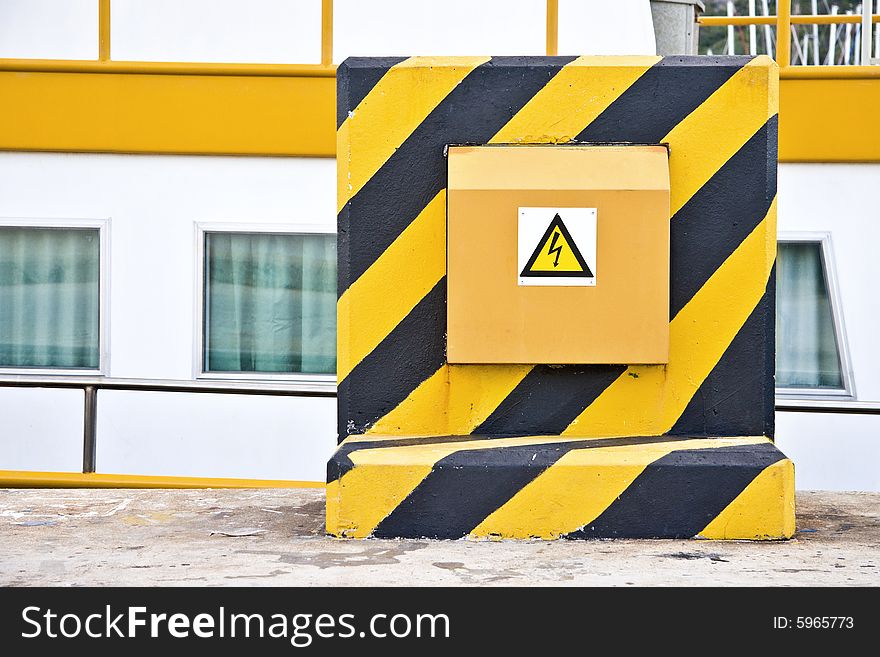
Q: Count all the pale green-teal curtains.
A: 3